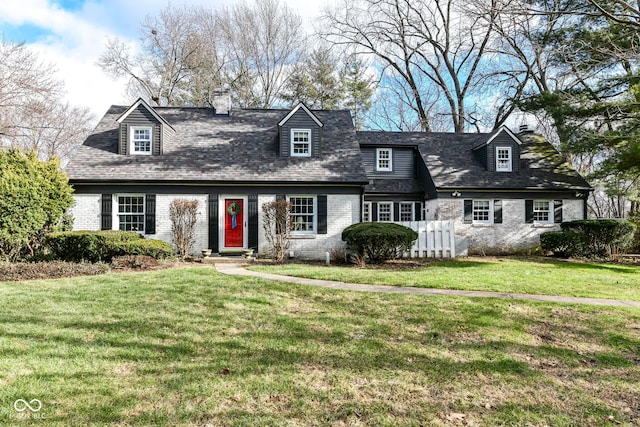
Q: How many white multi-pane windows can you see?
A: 11